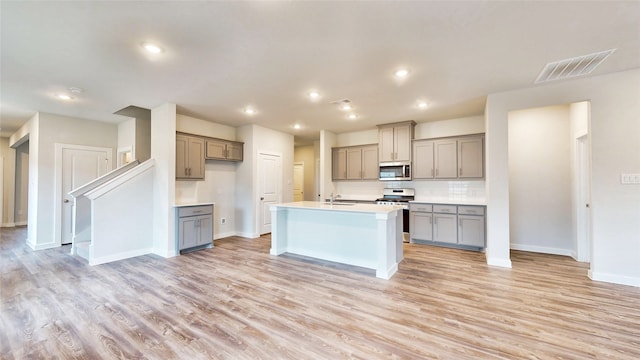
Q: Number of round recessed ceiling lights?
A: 9